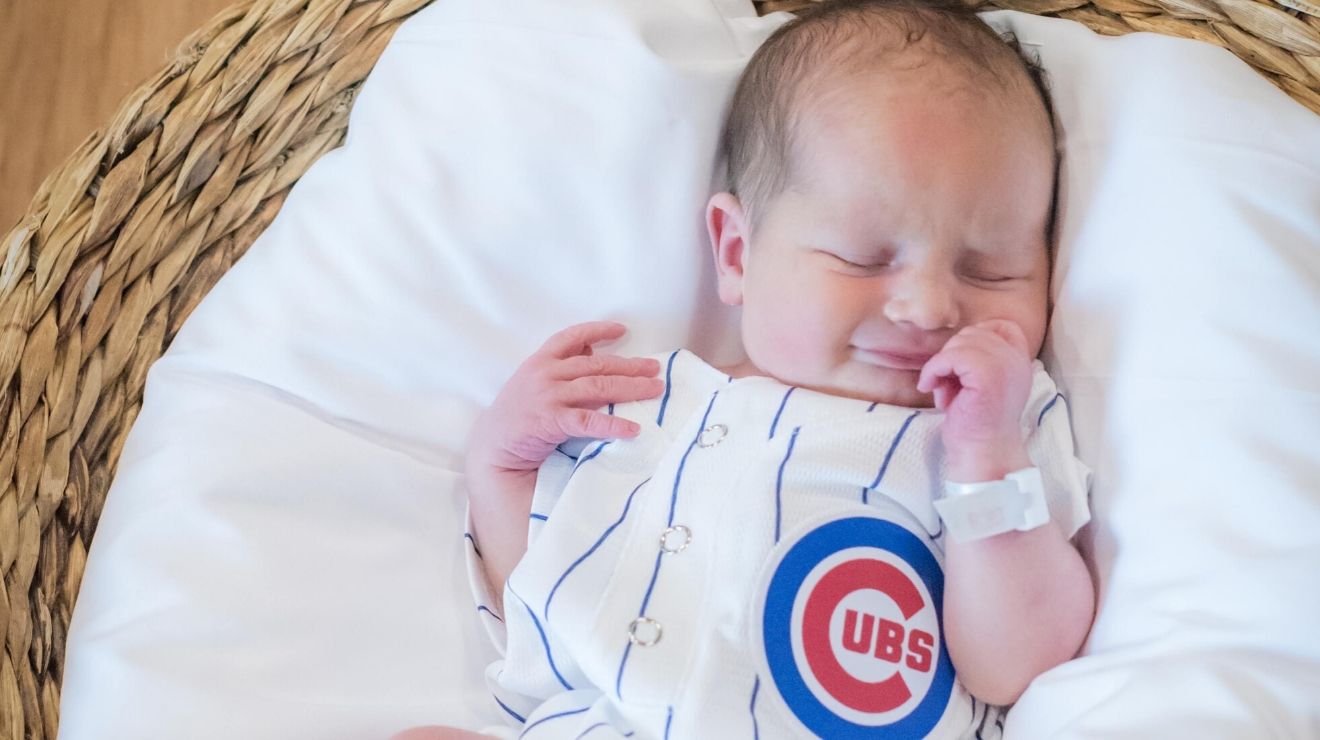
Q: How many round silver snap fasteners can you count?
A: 3